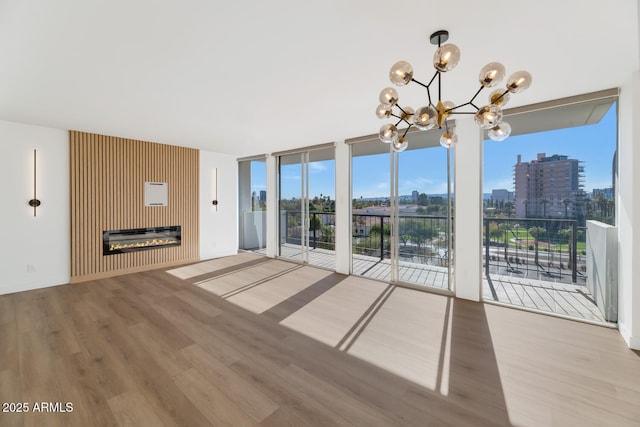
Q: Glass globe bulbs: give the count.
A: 15